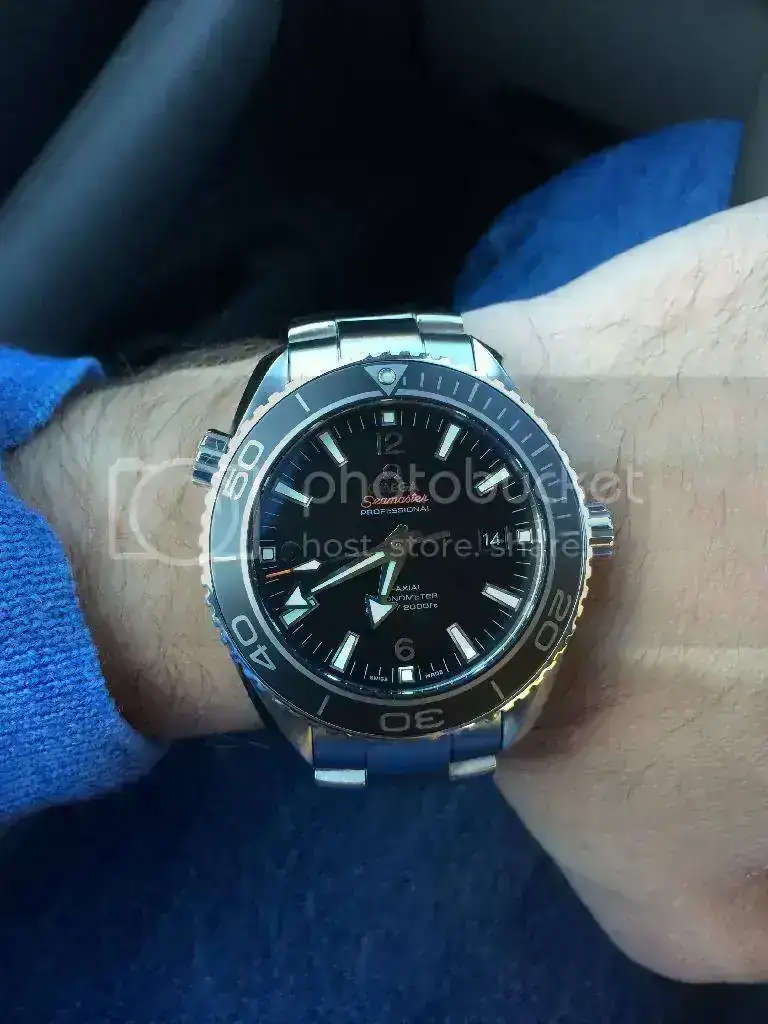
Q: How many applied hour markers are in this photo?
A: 12